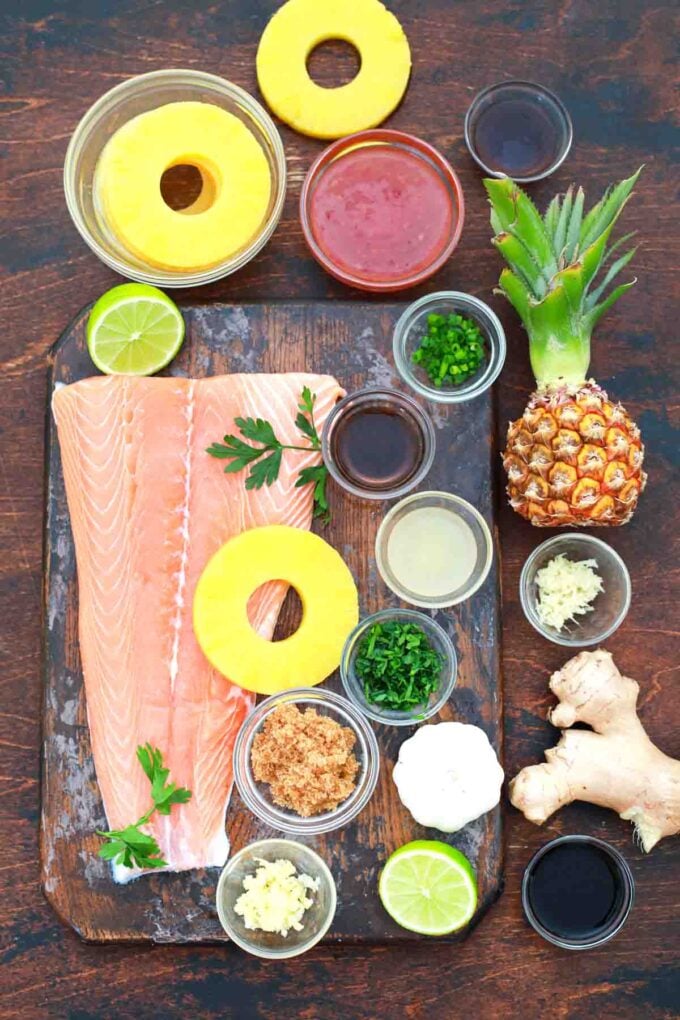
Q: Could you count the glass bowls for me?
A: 11